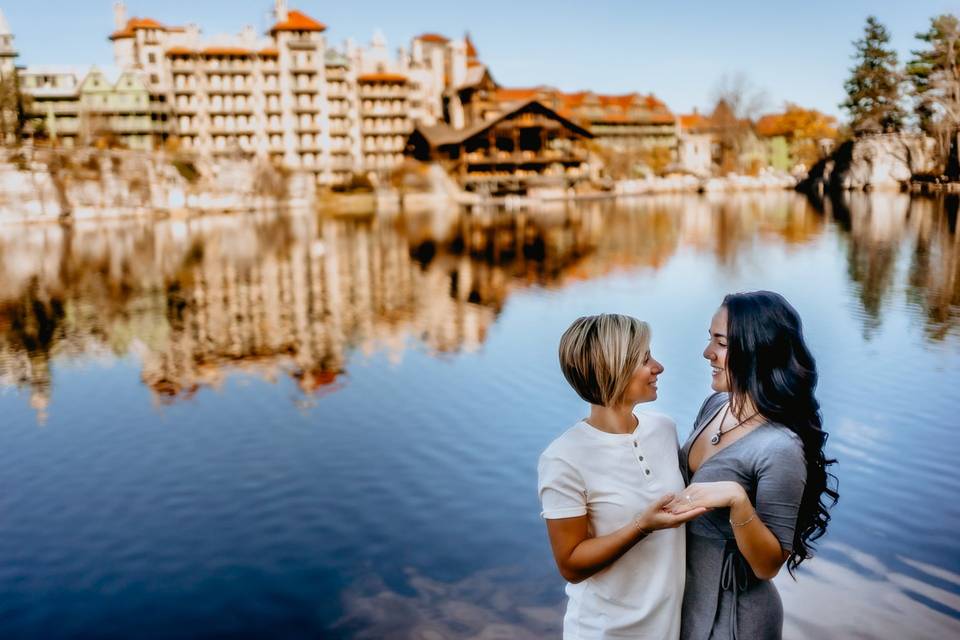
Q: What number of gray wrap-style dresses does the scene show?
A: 1